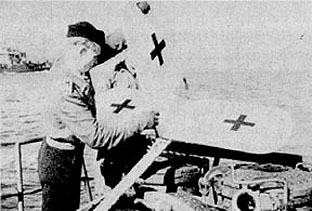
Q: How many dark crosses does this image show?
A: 3